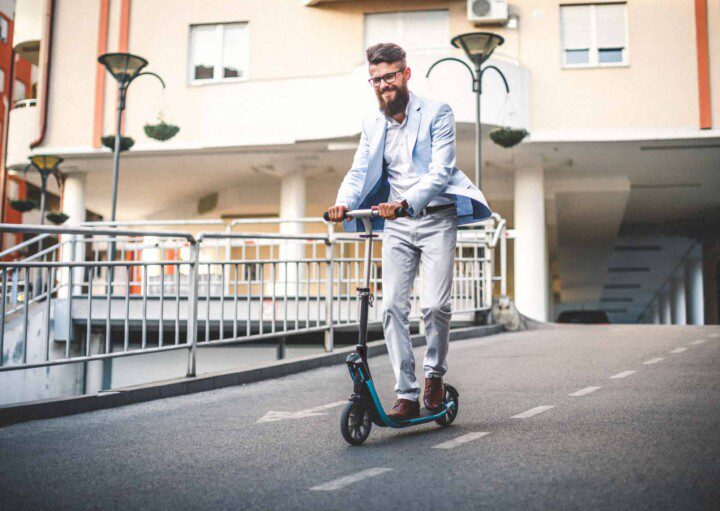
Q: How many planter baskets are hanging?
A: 5